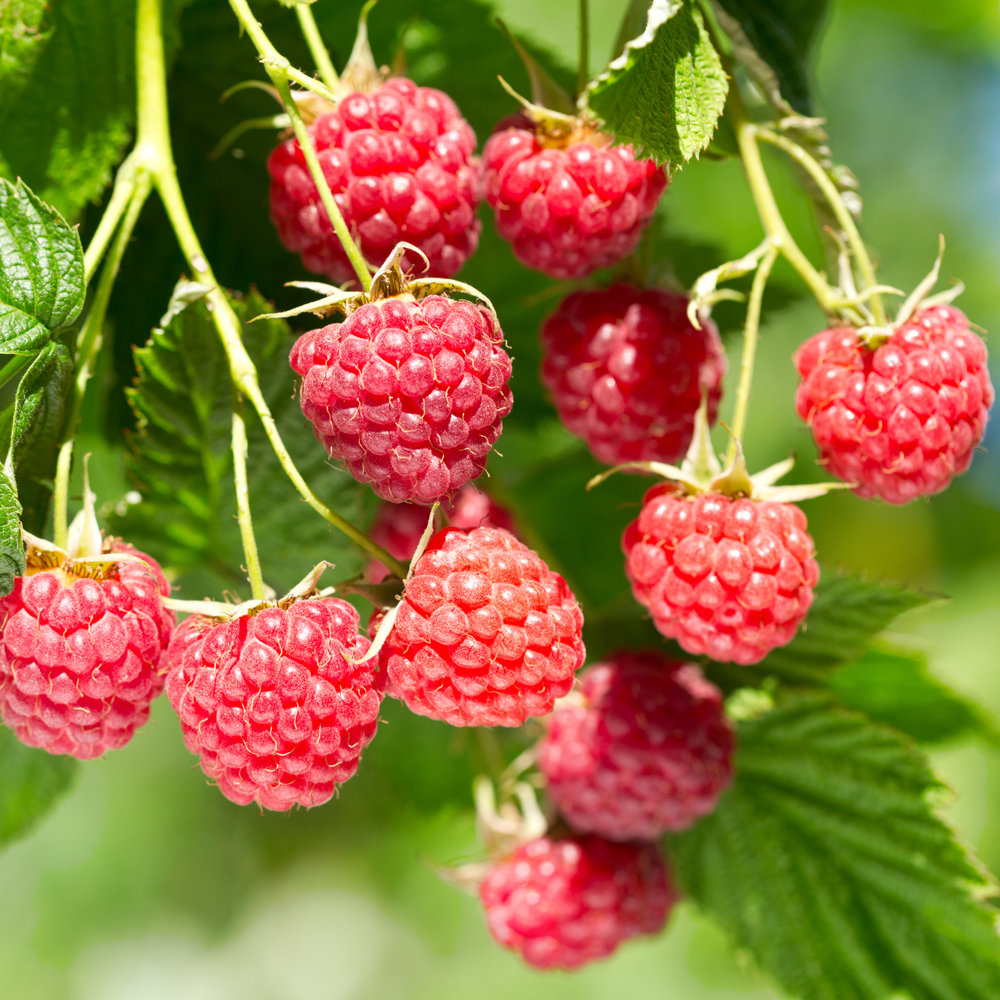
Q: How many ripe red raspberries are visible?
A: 12